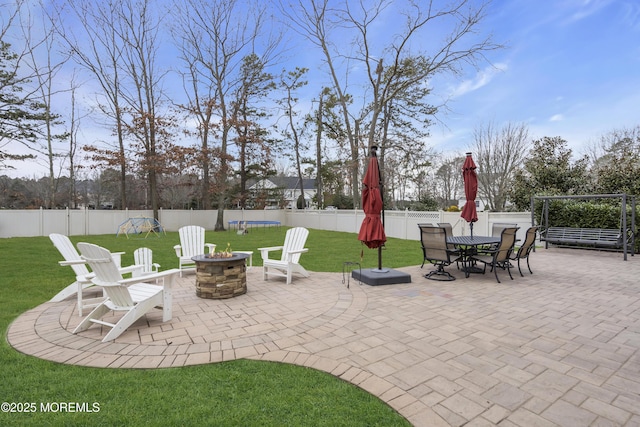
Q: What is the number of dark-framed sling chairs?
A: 6